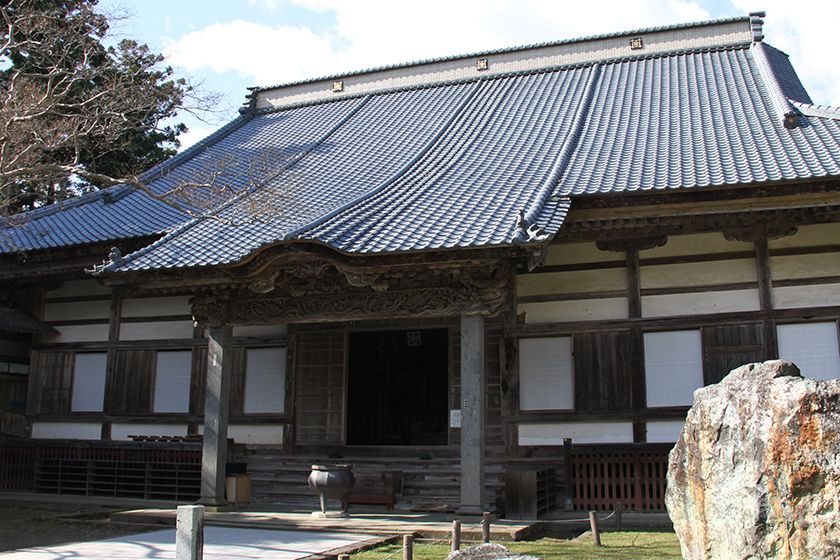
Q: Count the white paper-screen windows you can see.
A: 6